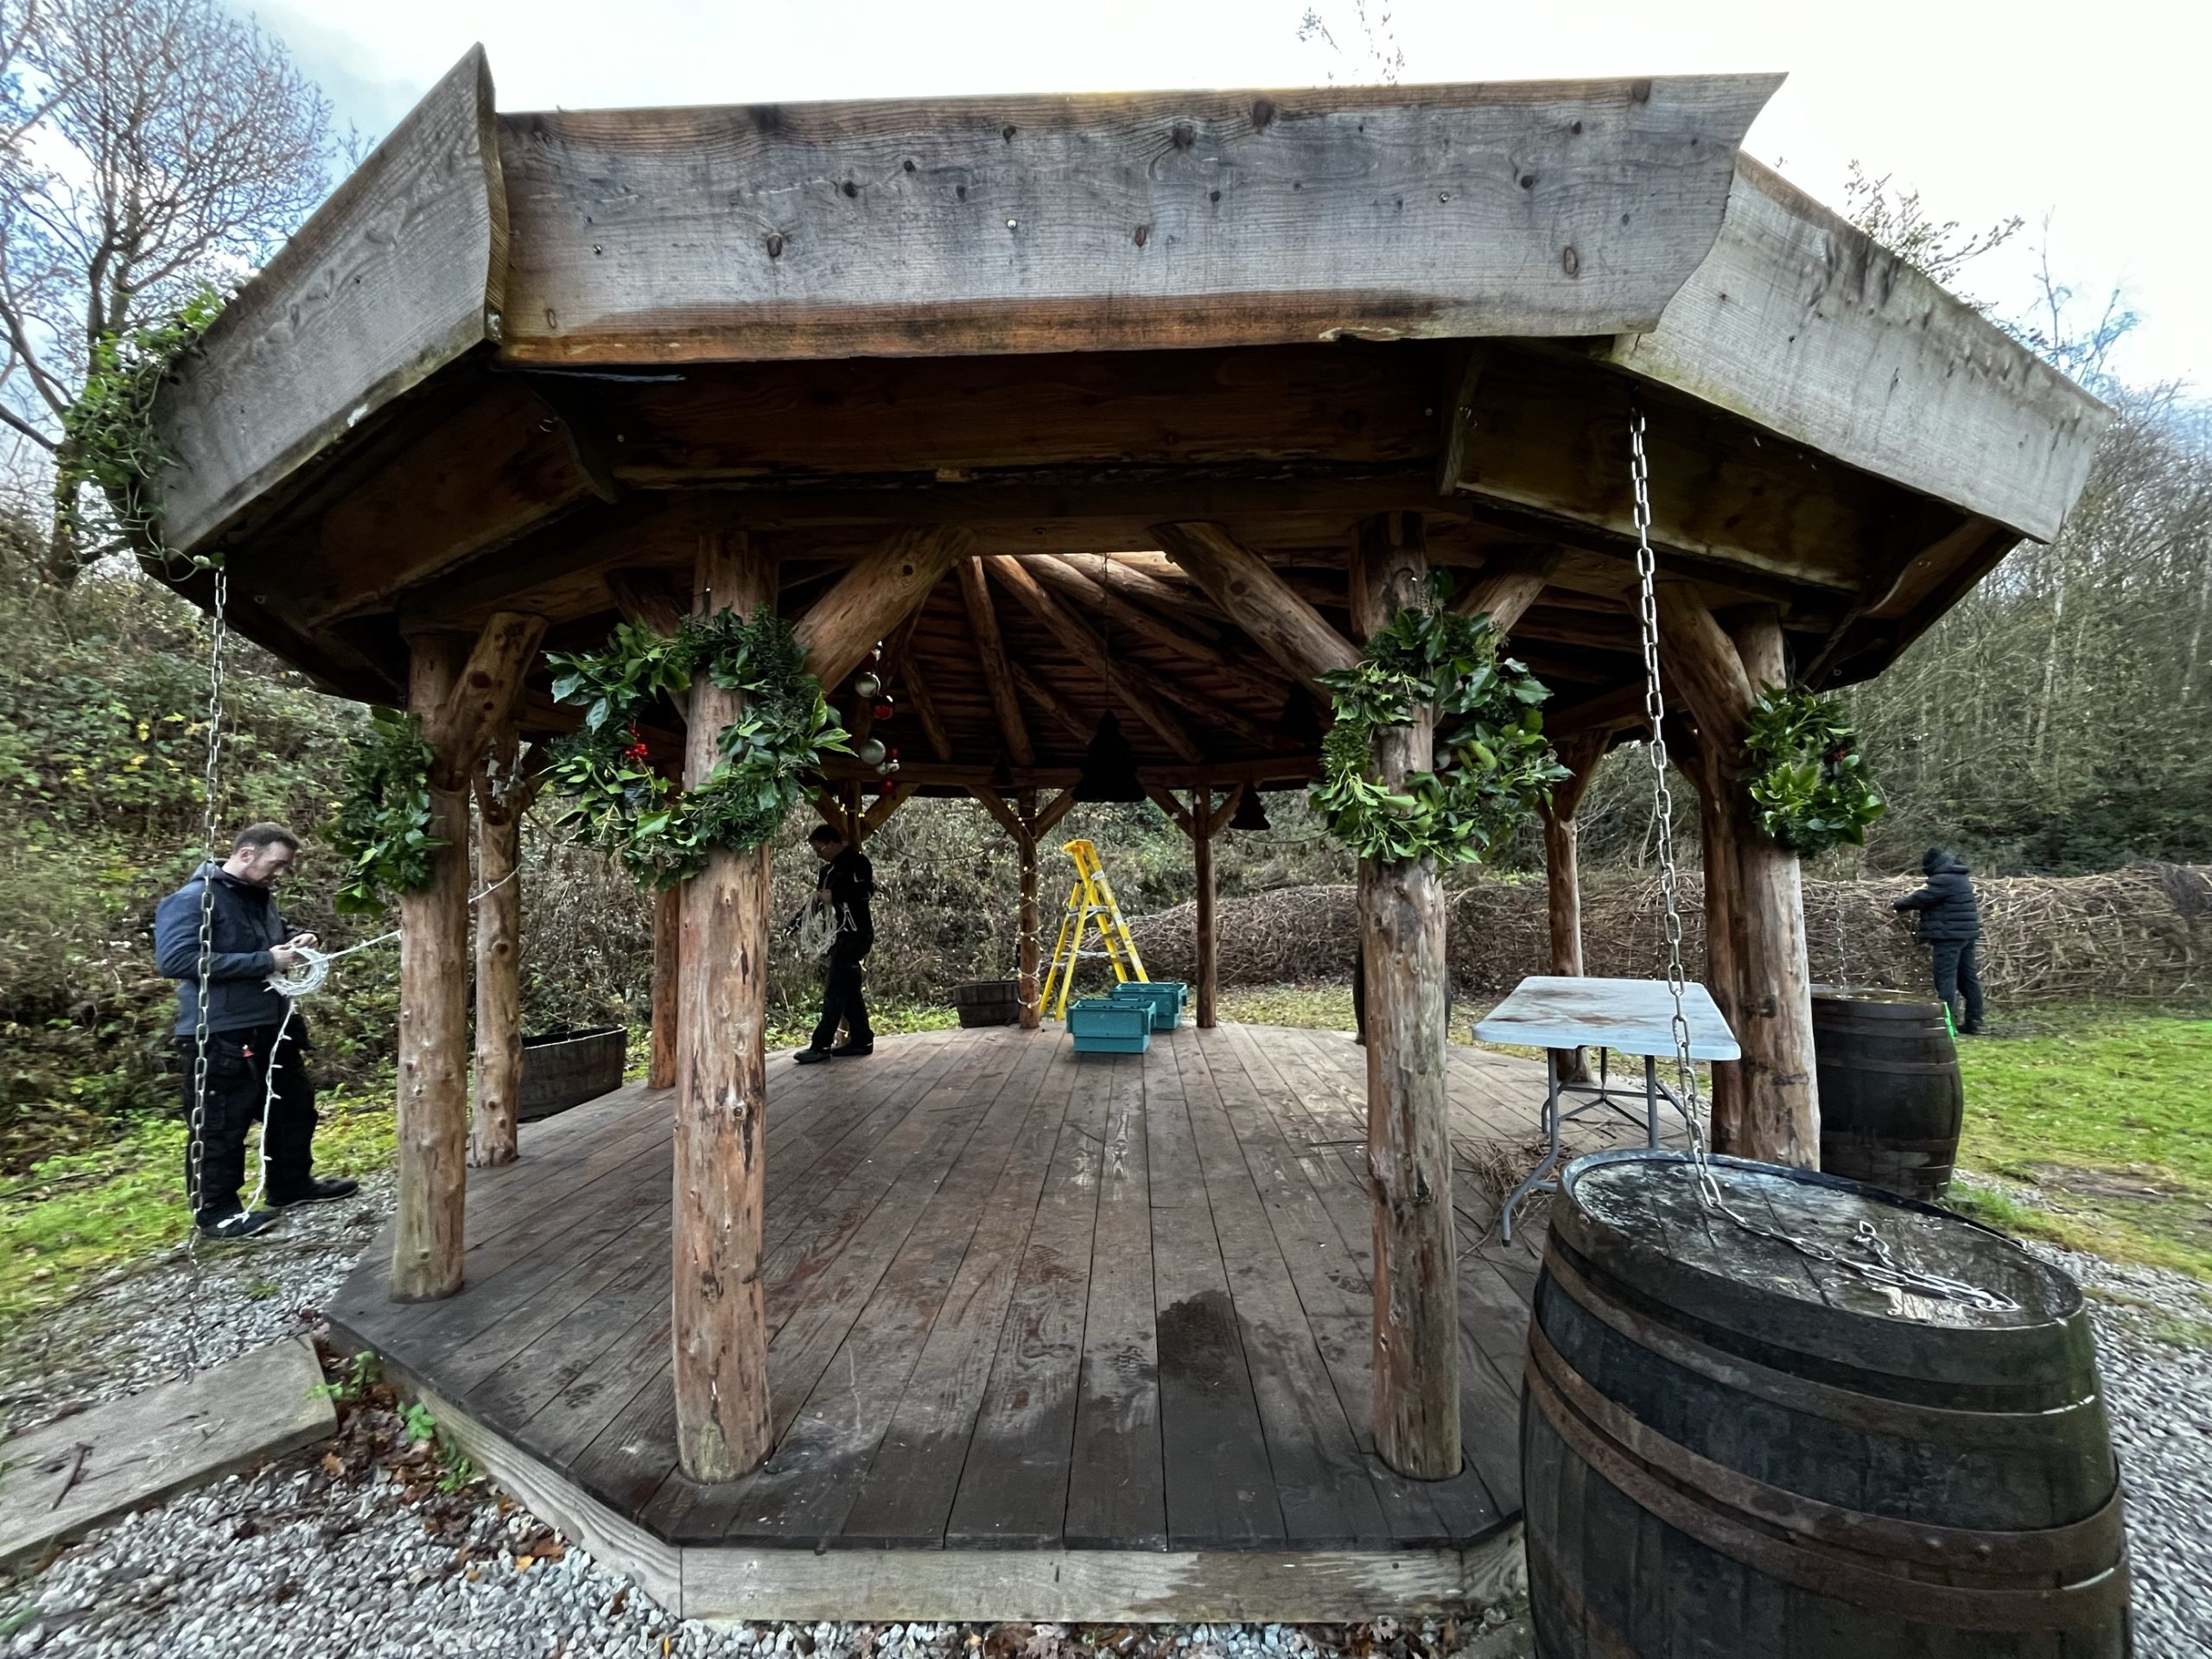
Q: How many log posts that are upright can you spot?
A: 11